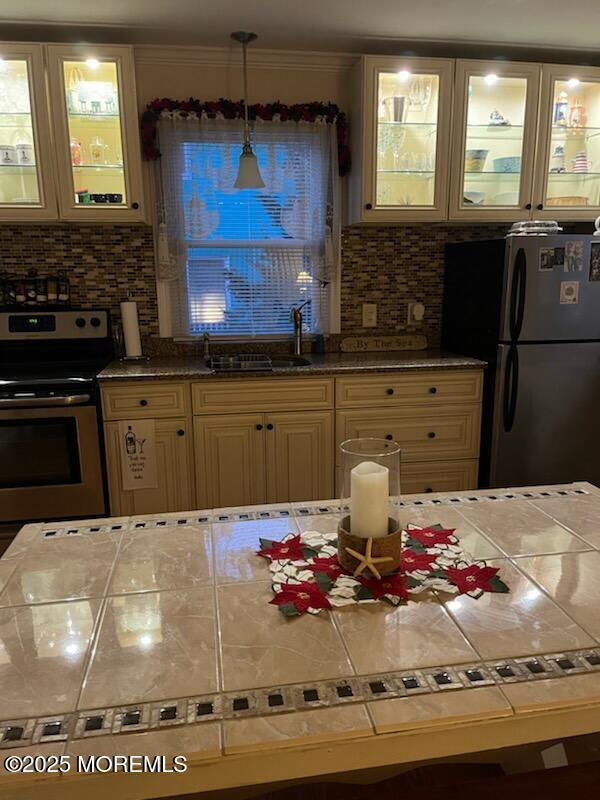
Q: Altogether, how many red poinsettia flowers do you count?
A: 7